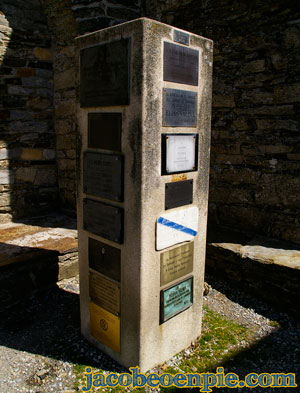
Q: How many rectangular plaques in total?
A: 15